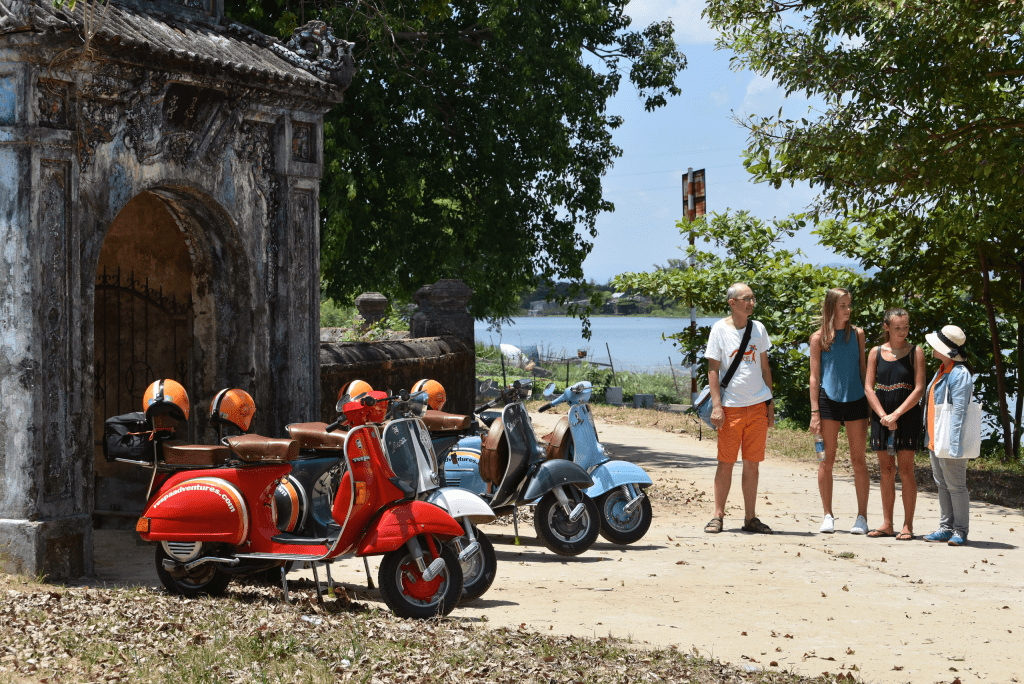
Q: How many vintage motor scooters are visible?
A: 4